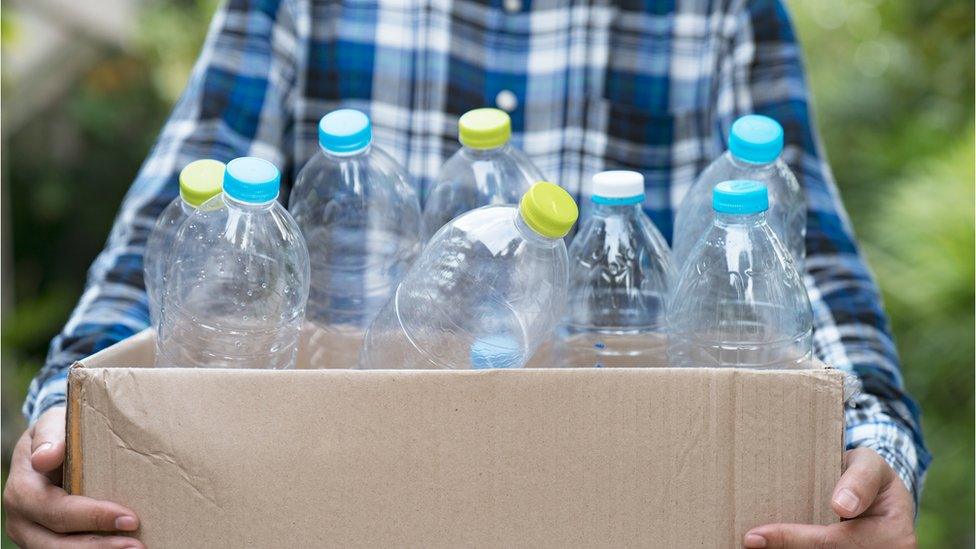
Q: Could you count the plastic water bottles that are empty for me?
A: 8